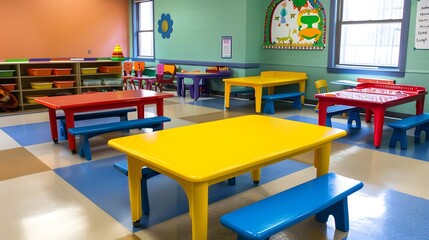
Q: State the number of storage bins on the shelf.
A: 11